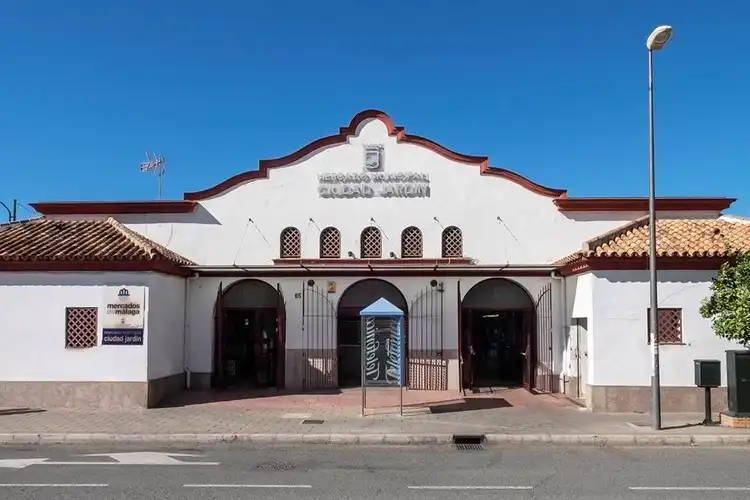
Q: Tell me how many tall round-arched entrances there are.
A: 3